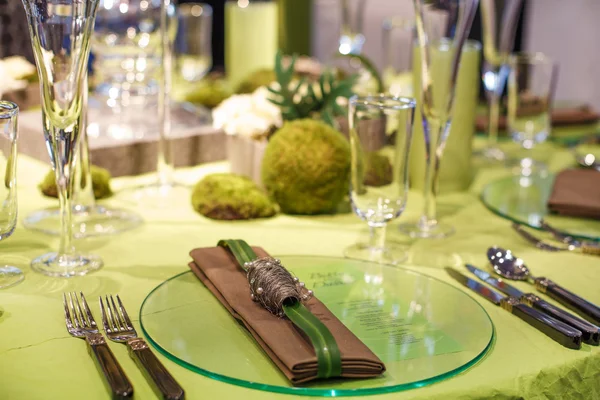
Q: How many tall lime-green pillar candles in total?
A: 2